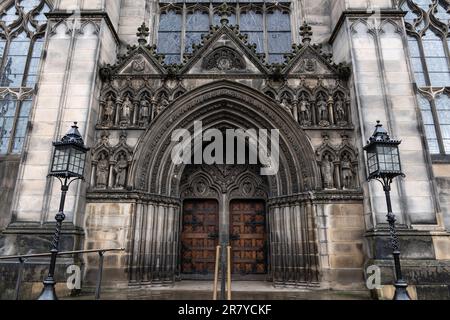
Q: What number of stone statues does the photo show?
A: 12